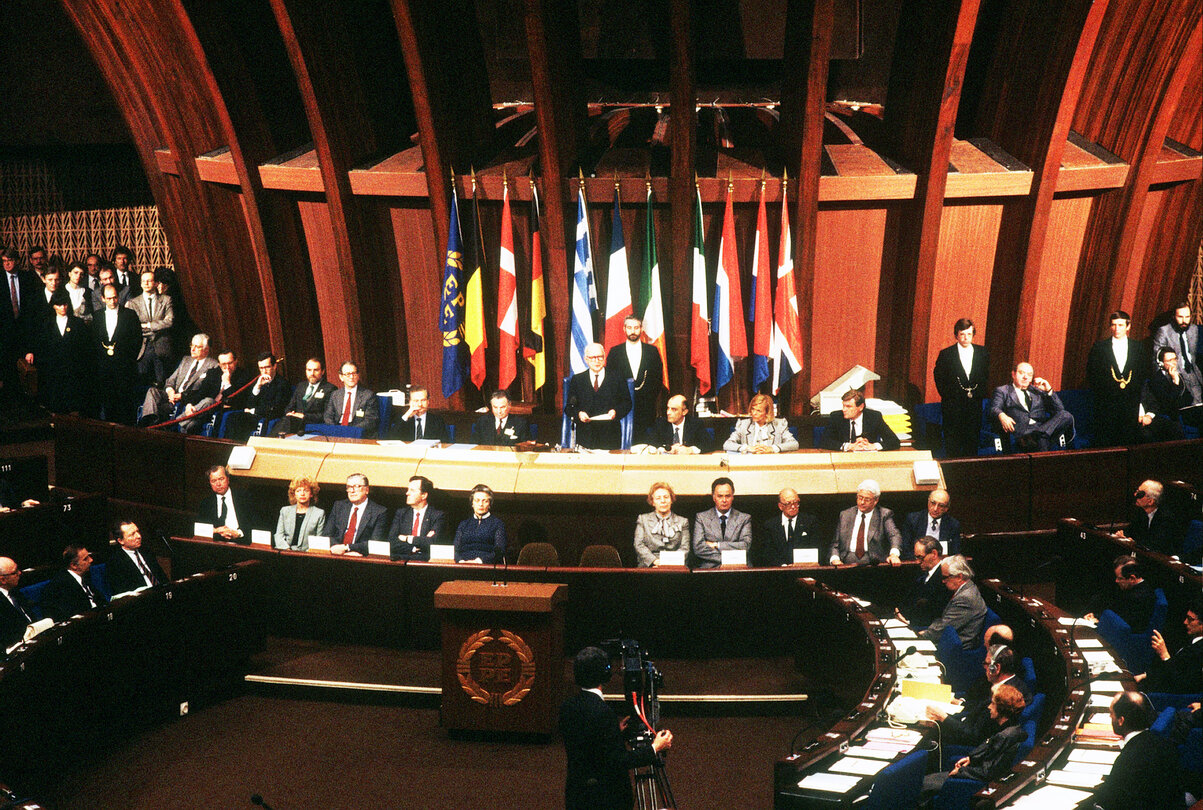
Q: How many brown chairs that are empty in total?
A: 2